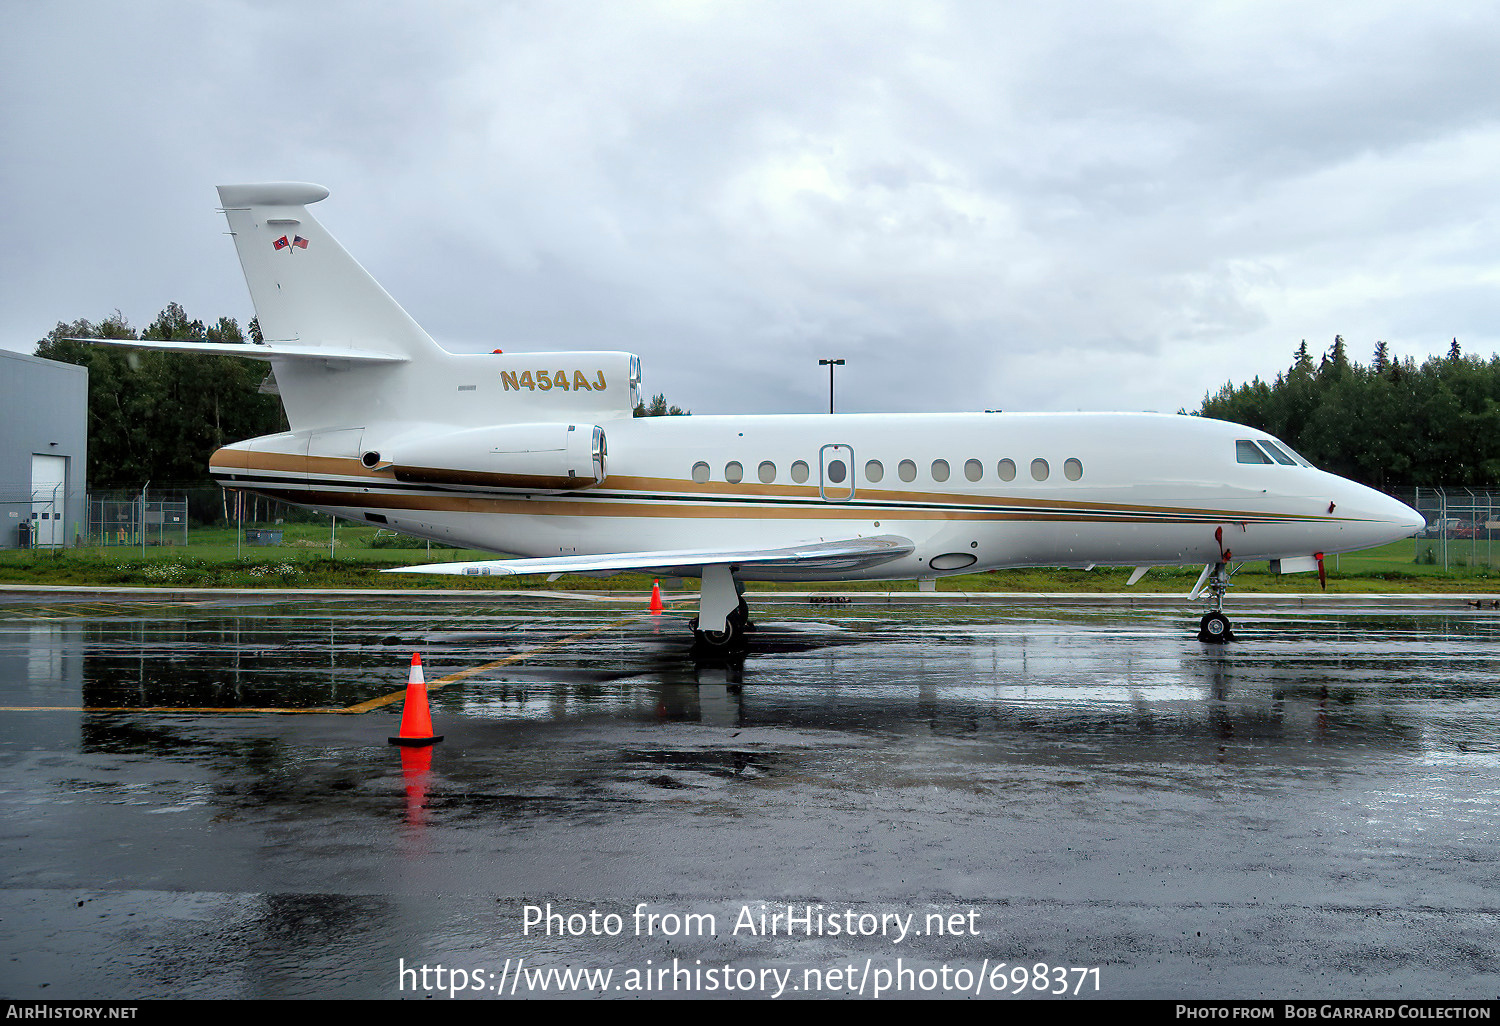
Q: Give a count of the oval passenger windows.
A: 12